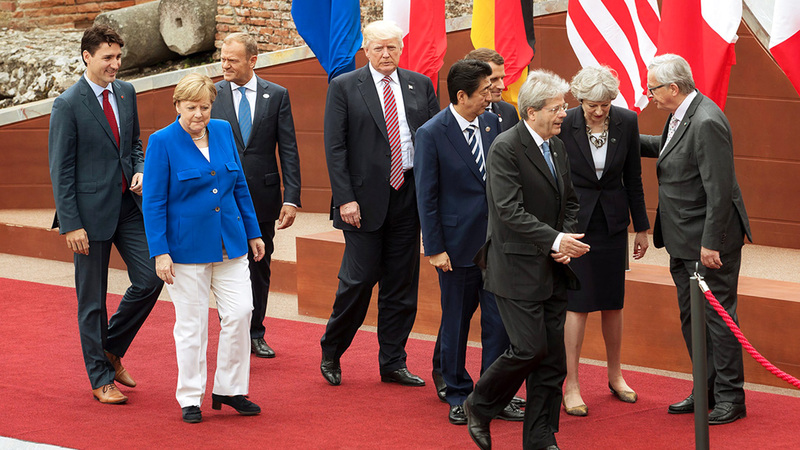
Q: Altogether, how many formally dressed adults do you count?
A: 9